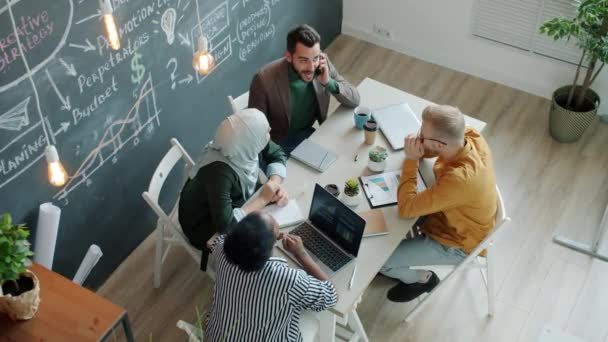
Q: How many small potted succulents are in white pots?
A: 2